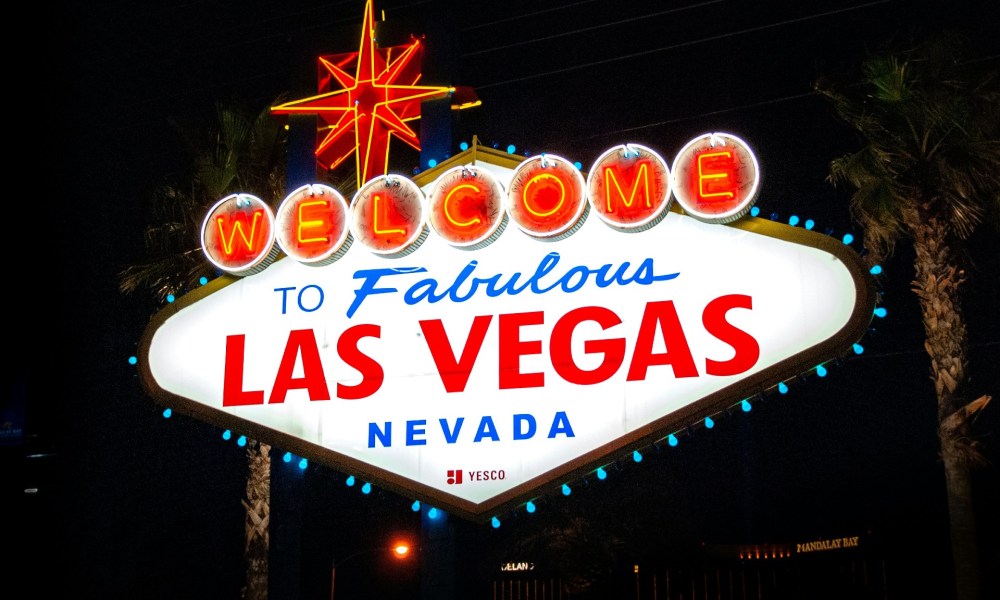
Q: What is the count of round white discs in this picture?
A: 7